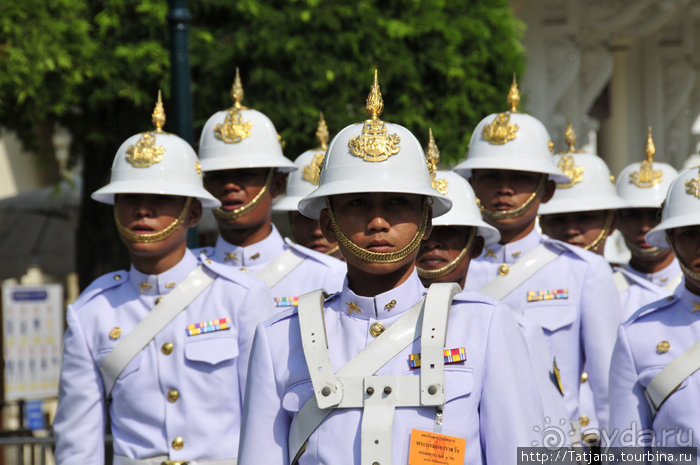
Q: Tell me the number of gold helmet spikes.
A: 8